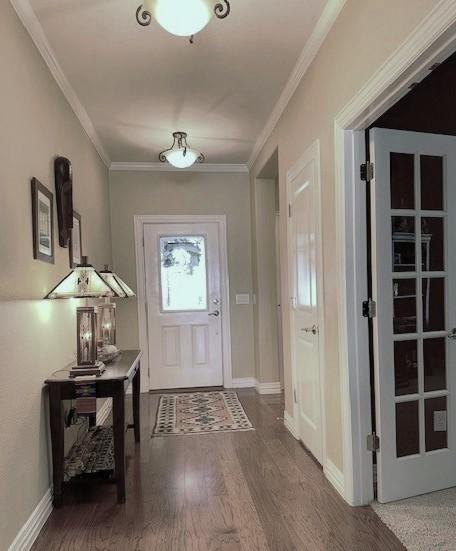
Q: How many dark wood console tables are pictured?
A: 1